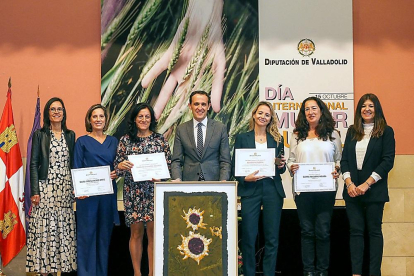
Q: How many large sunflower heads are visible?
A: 2